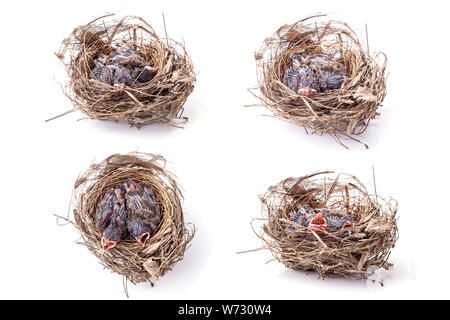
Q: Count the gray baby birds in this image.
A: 8